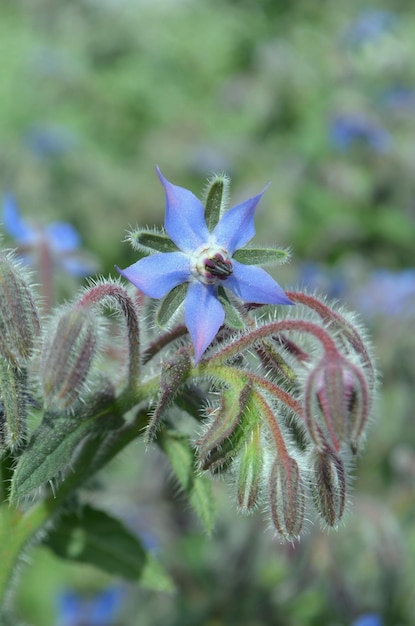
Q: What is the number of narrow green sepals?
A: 5